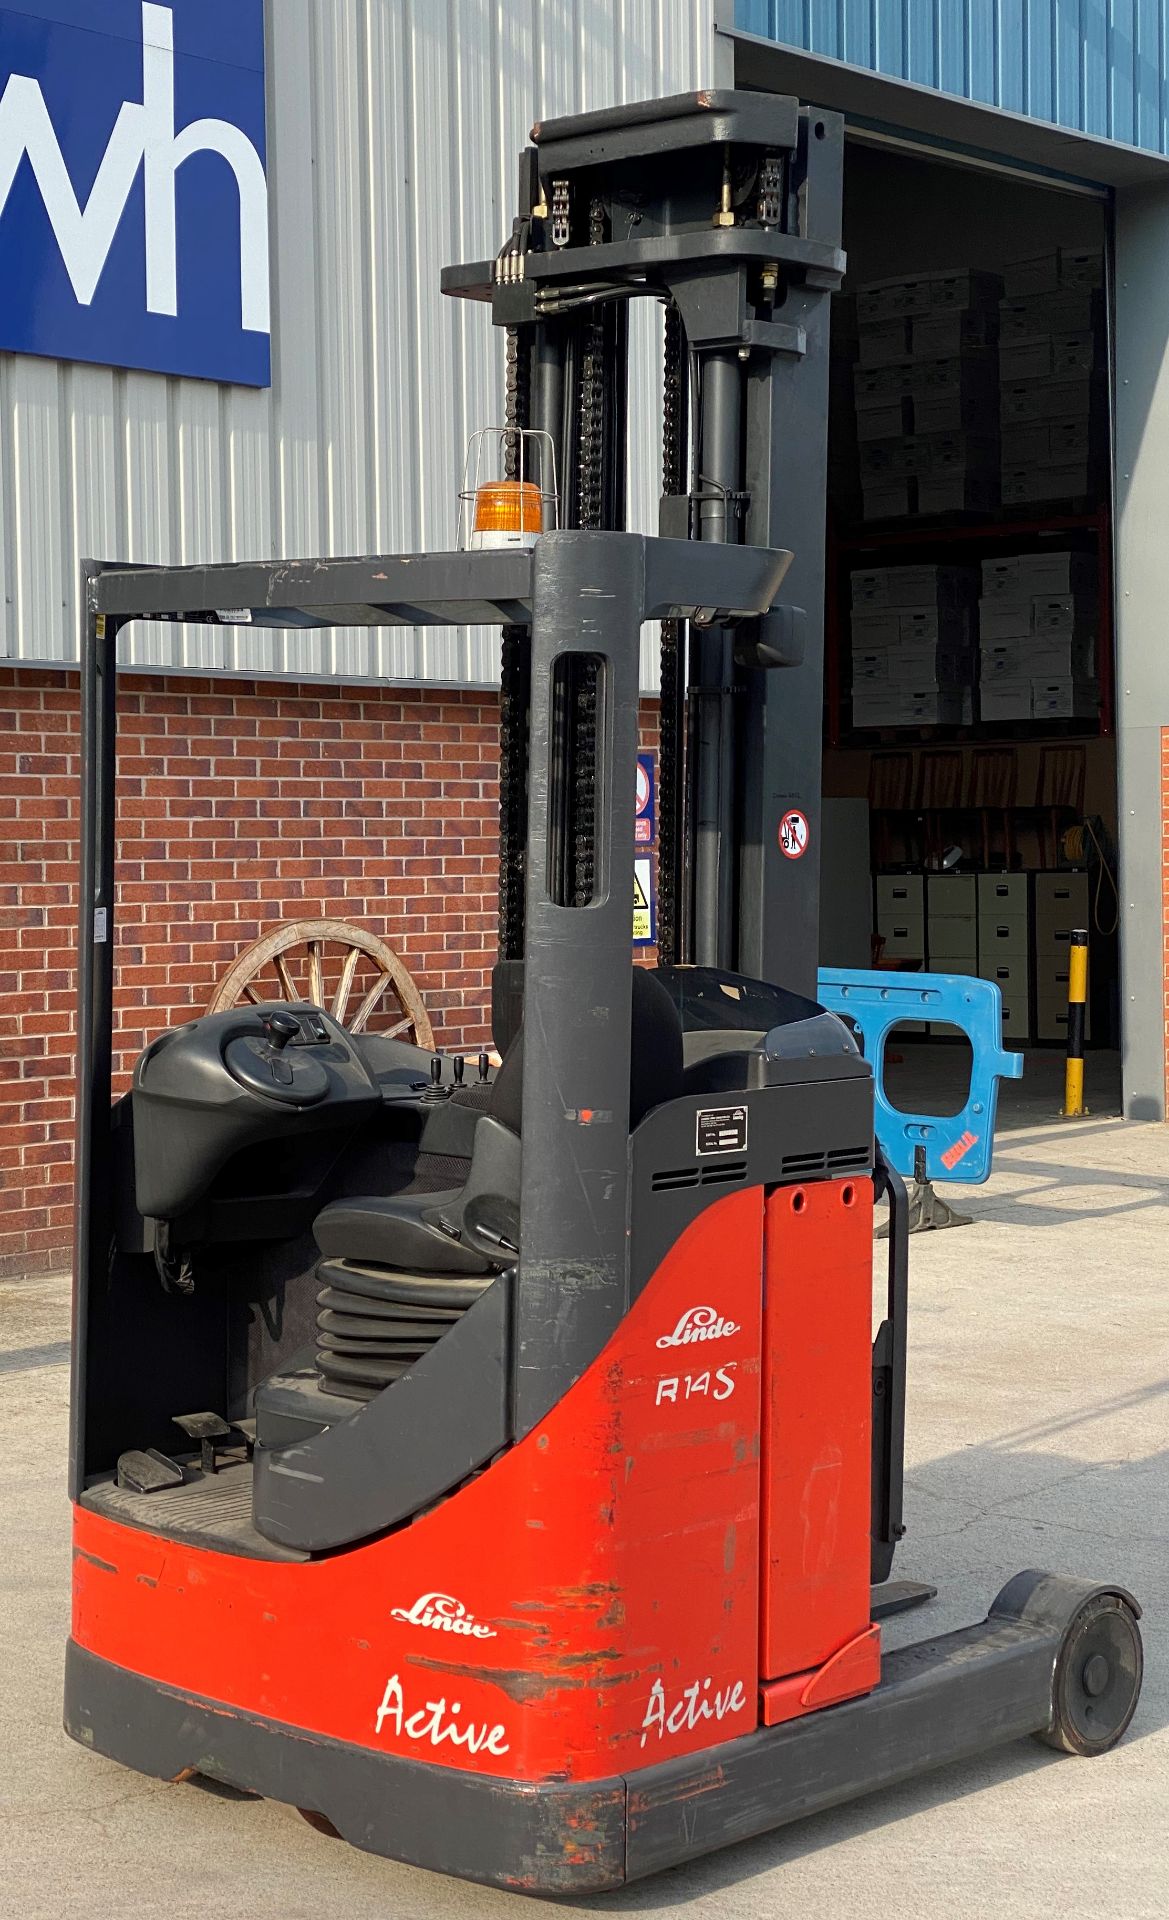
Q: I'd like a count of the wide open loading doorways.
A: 1